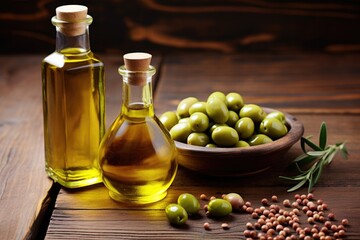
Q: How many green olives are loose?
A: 3